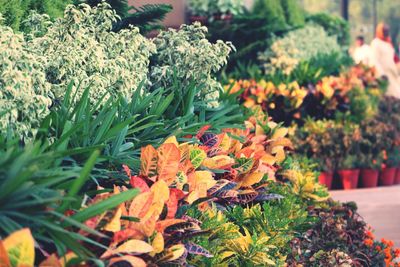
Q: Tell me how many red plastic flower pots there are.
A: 5